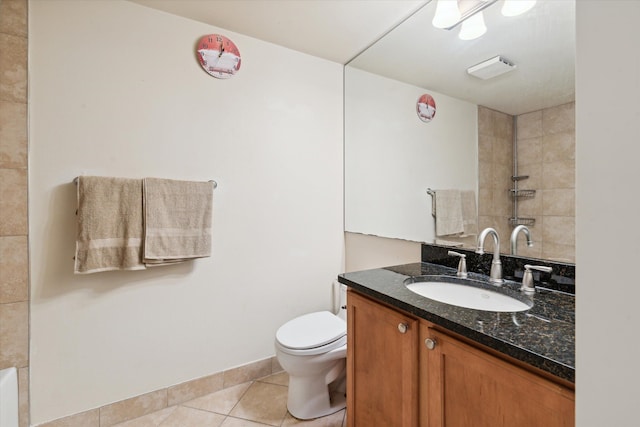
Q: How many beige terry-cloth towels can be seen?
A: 2